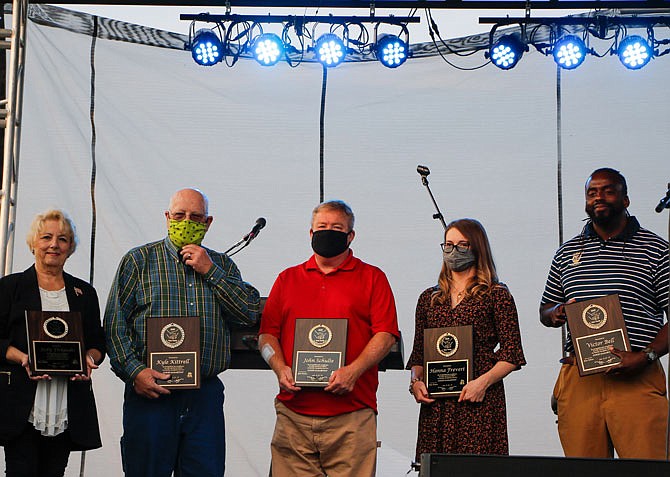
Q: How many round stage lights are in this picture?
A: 7